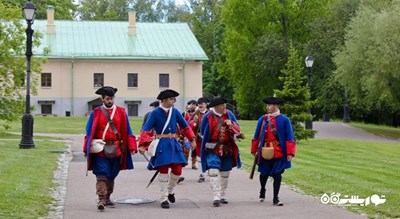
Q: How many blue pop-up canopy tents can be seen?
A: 0